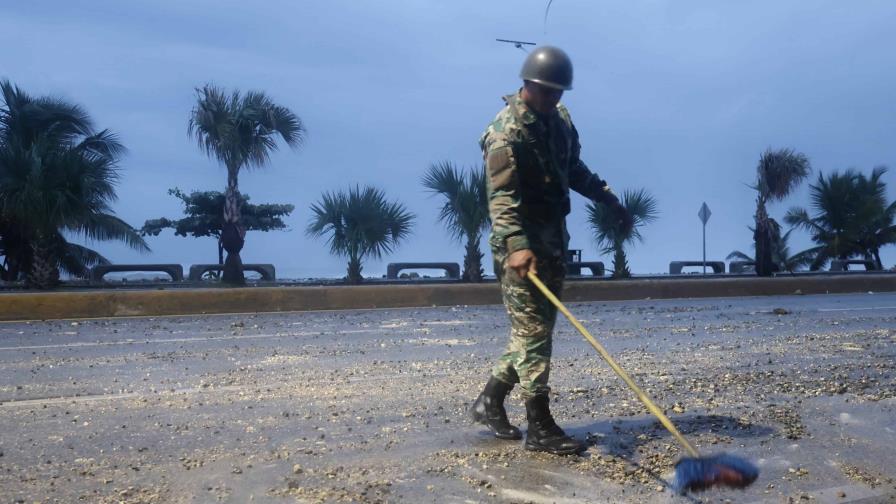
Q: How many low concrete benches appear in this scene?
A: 7